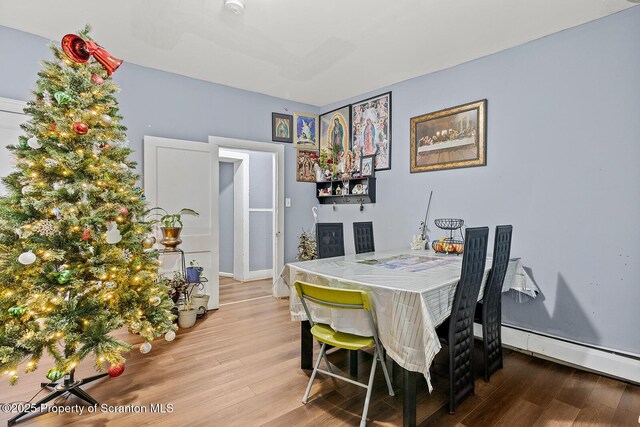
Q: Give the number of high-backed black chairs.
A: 4